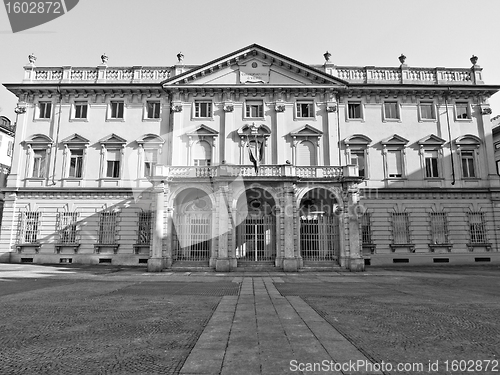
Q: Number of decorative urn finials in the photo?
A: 6